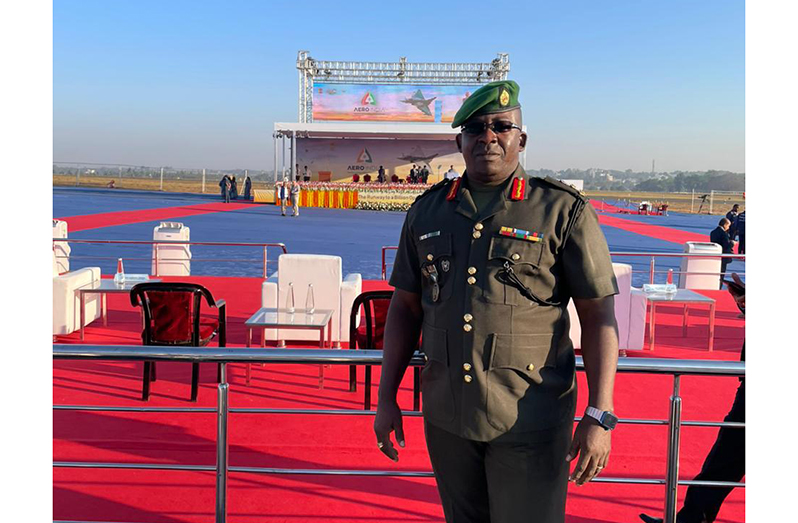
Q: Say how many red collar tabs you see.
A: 2